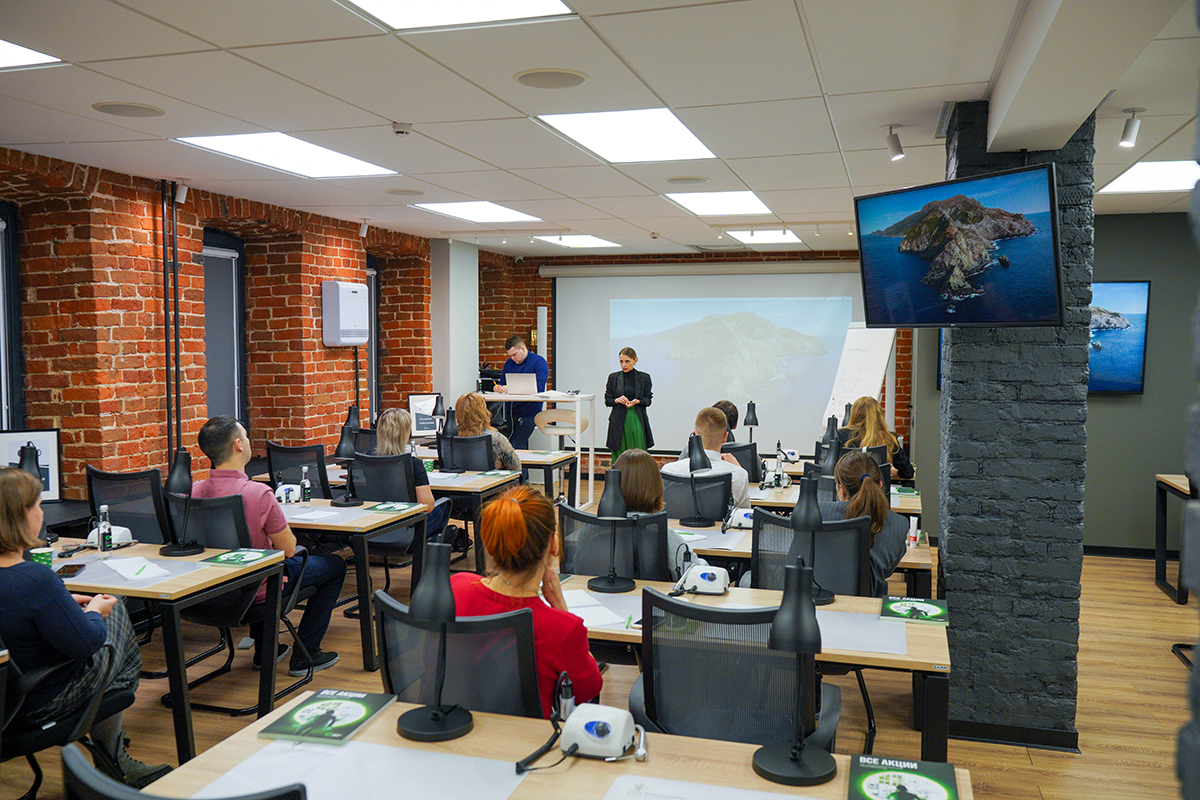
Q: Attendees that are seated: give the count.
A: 10